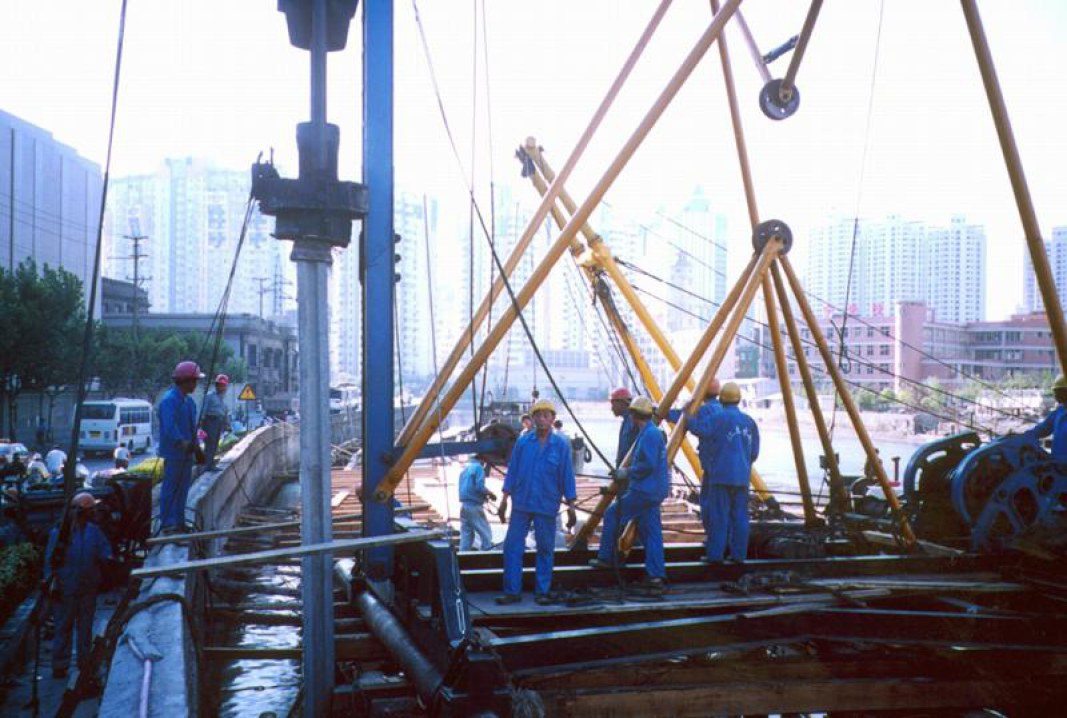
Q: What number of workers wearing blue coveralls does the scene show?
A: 8